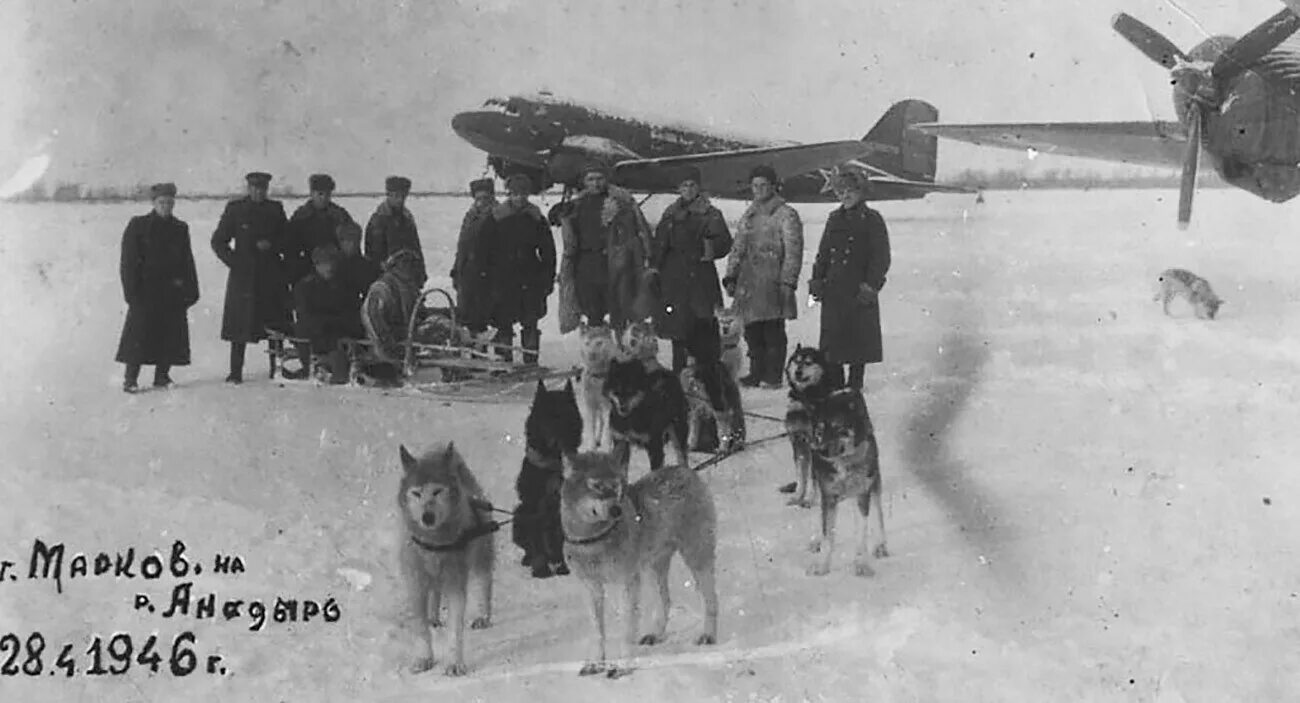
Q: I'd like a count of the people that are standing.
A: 10